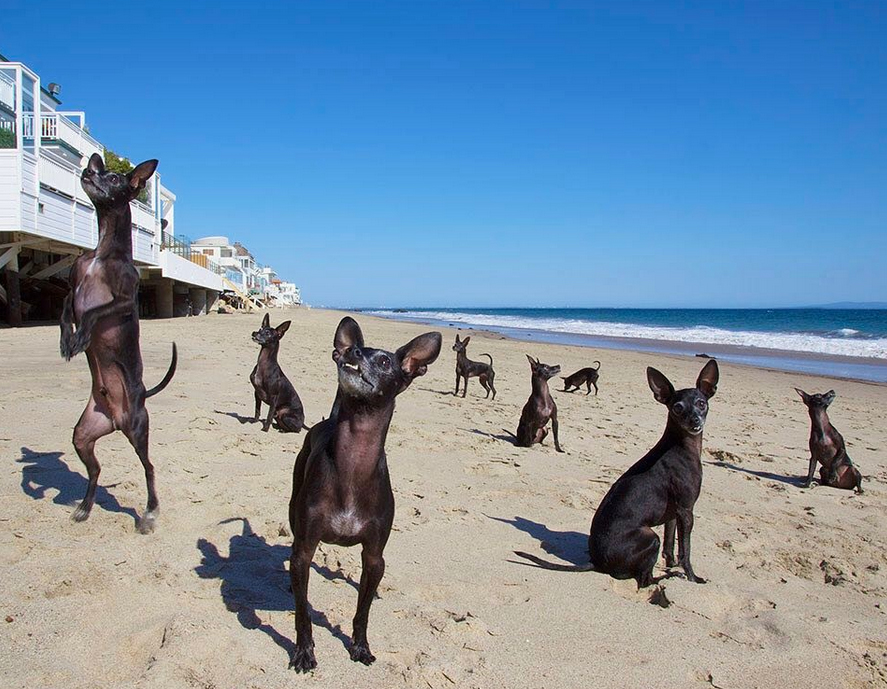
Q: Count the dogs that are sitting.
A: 4